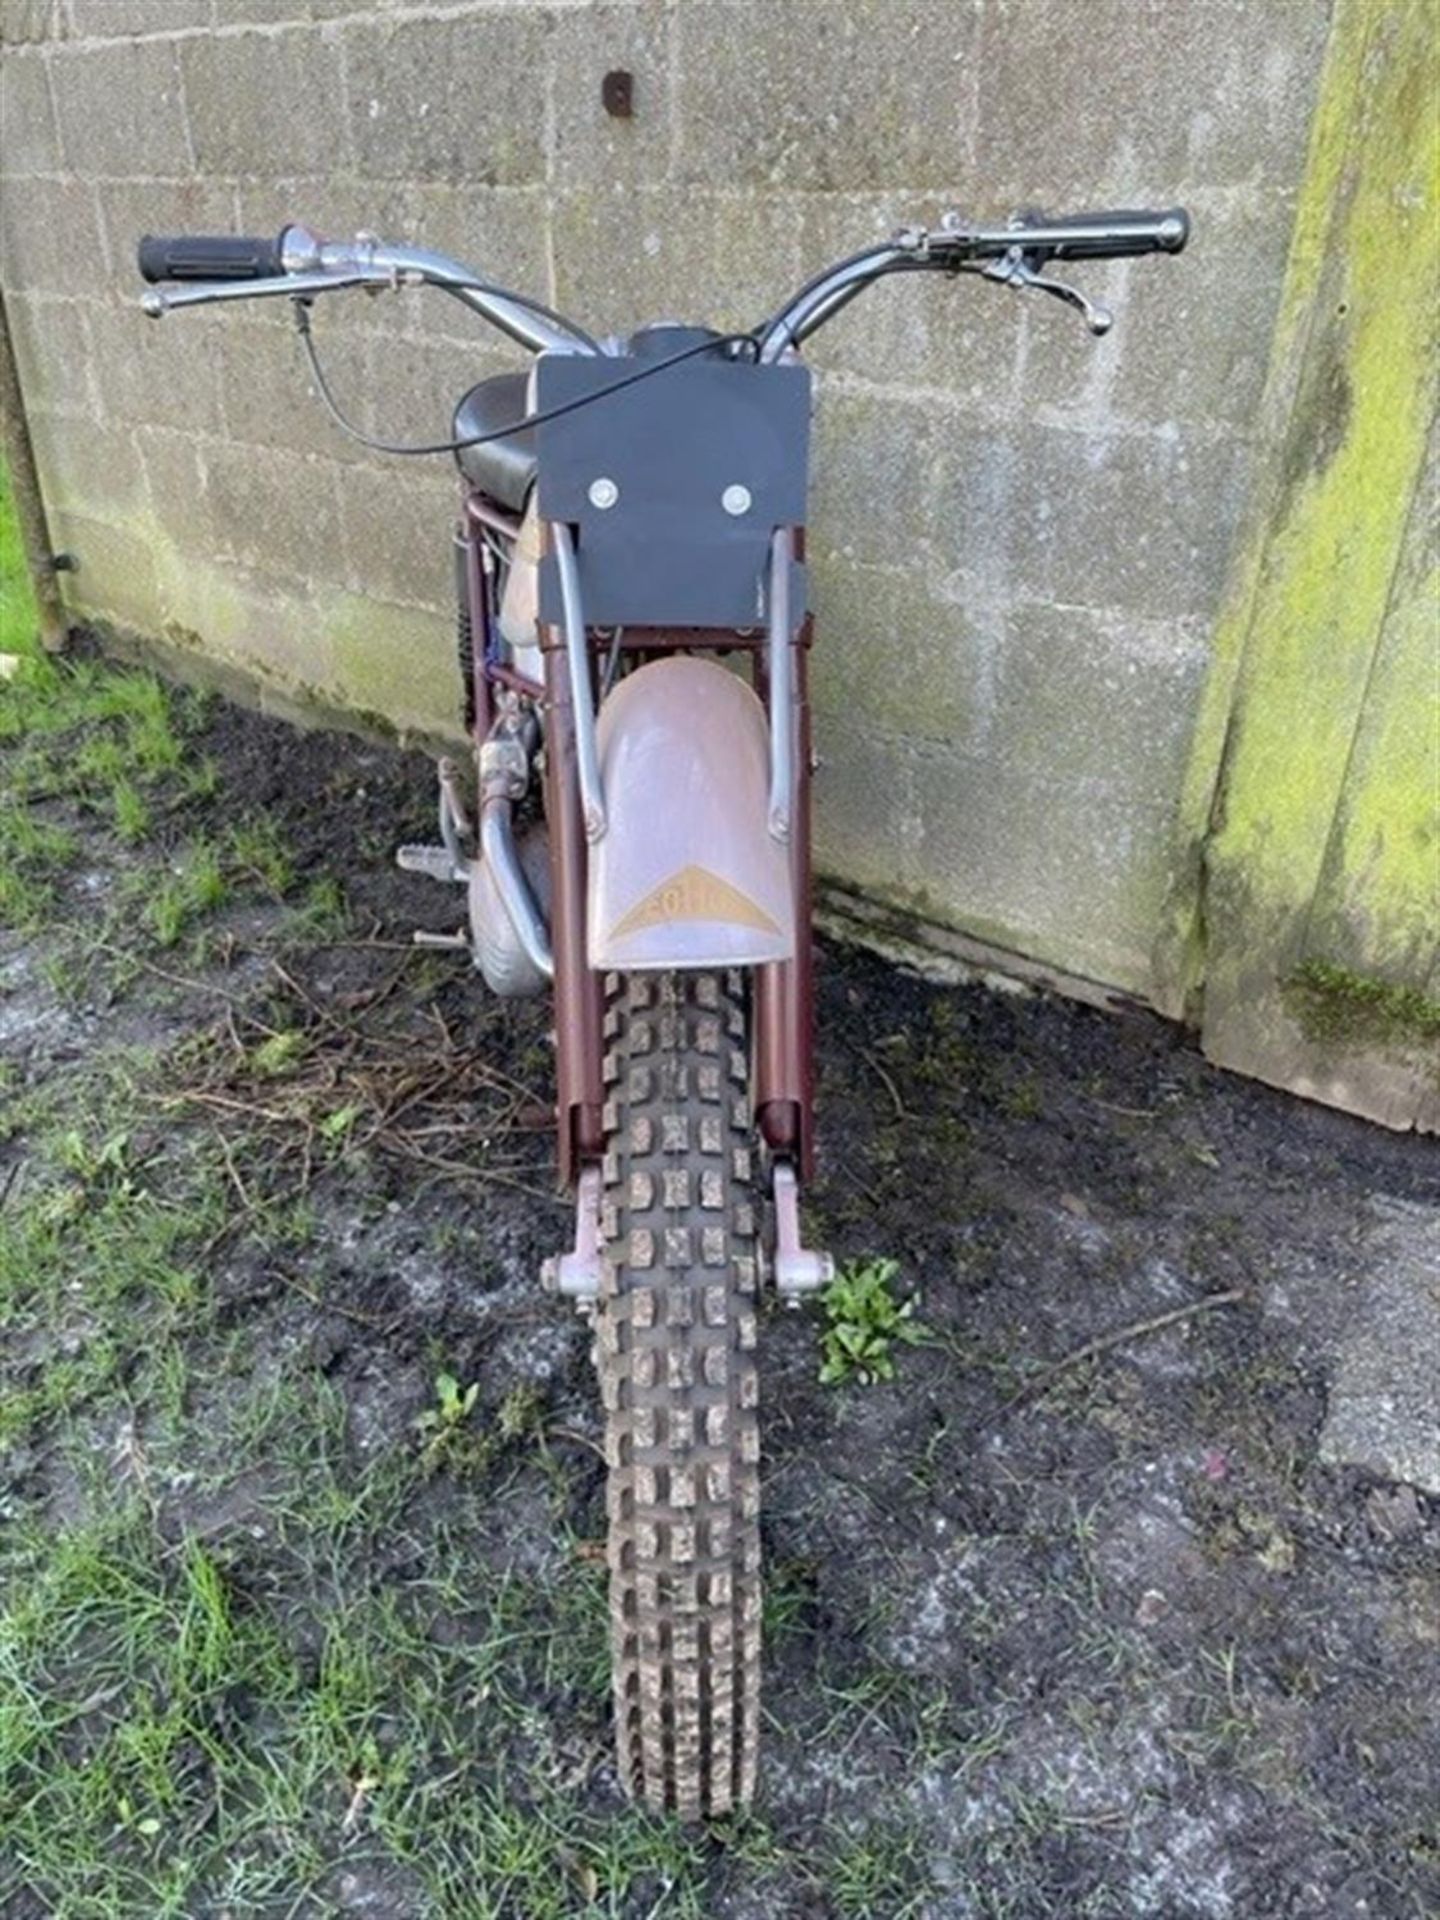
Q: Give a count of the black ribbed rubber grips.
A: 2